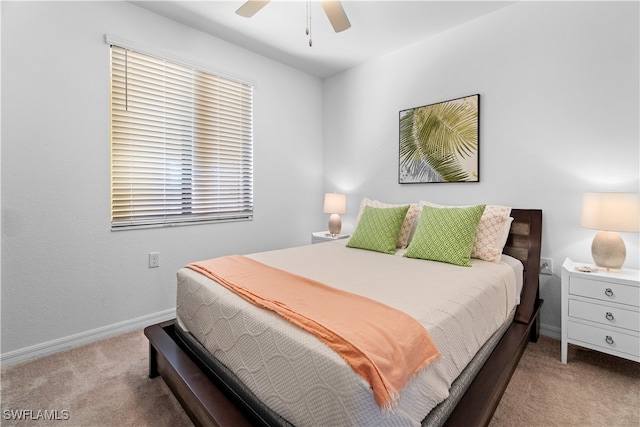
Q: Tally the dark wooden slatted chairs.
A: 0